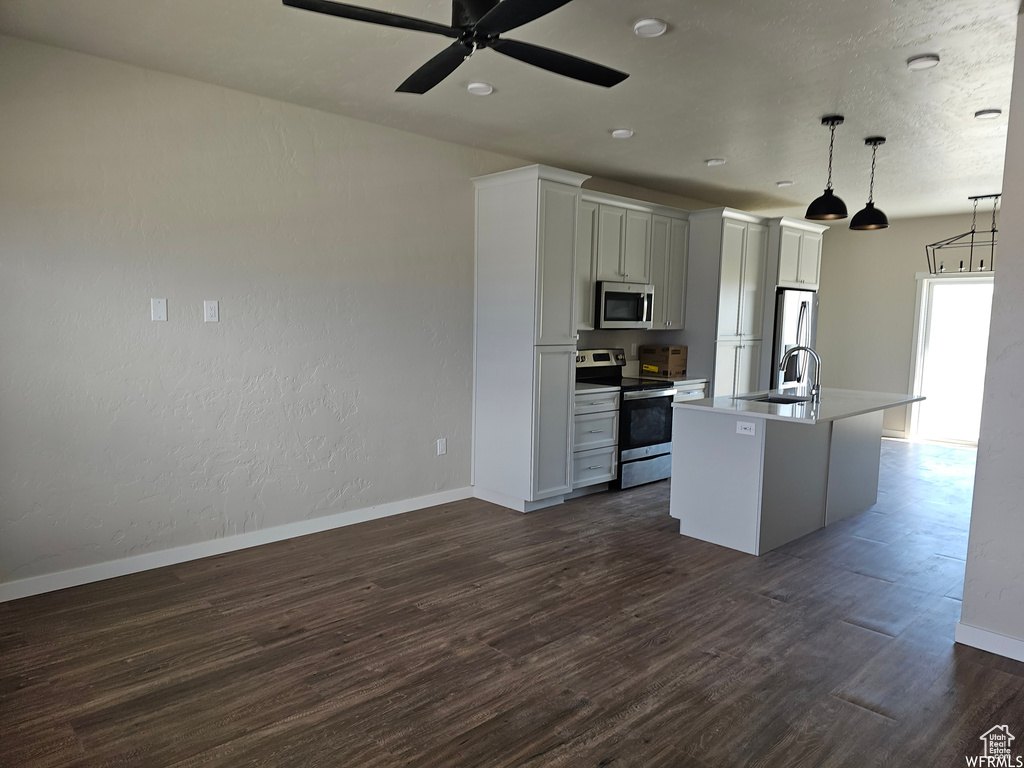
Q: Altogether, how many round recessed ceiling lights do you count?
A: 7